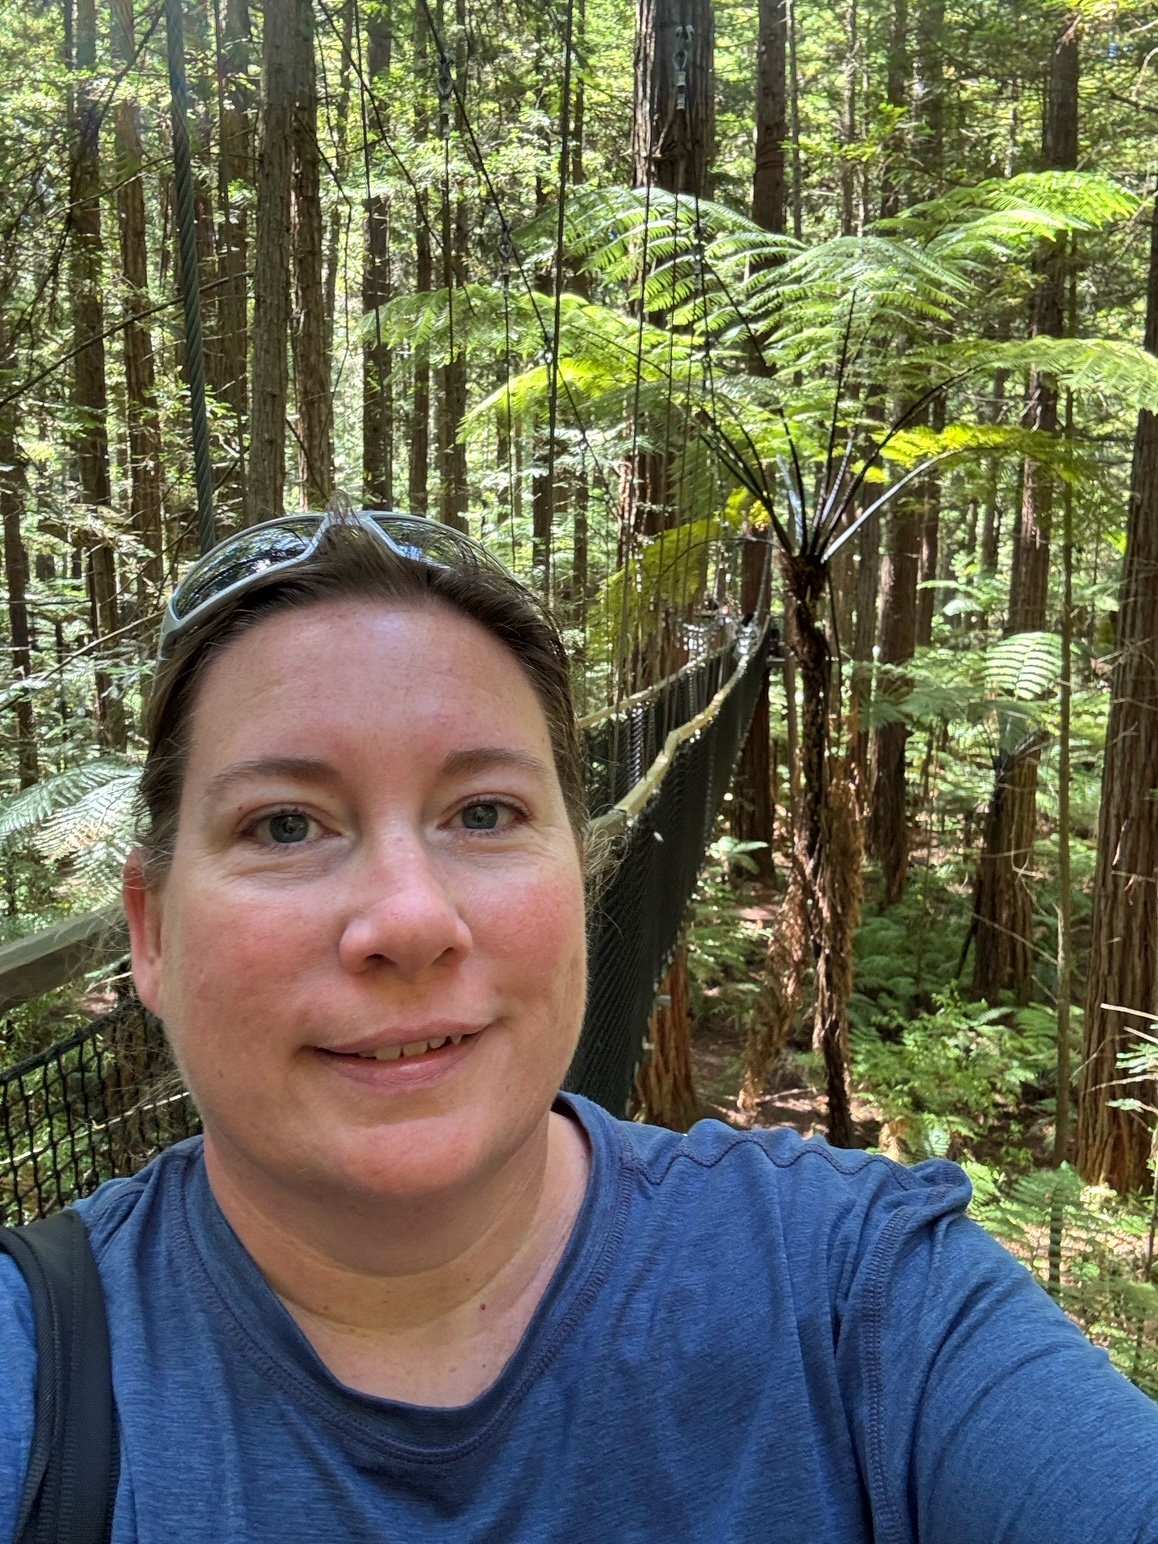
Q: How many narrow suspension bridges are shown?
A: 1